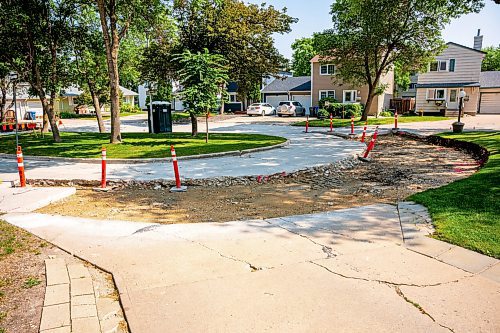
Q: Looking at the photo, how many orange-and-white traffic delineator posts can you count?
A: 9